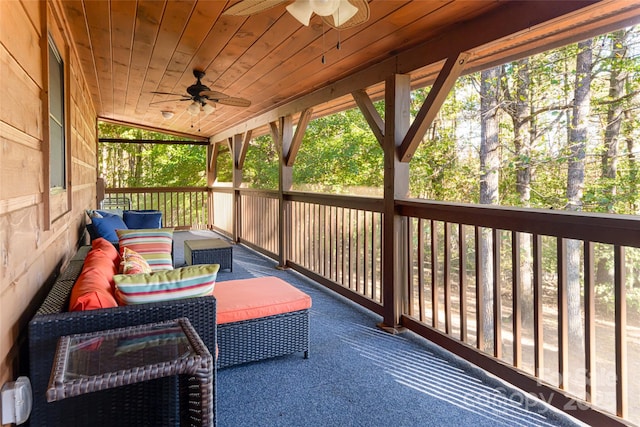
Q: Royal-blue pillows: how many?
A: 2